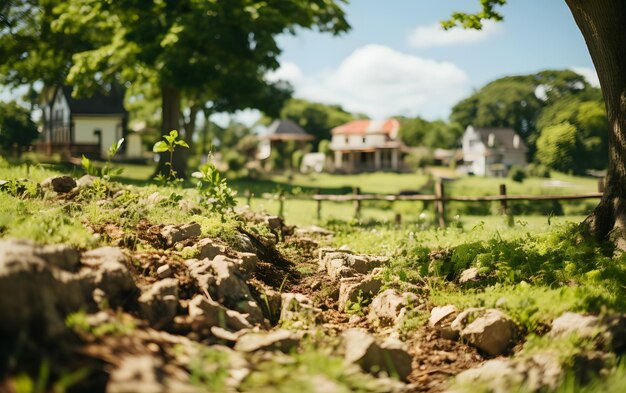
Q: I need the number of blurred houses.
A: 4